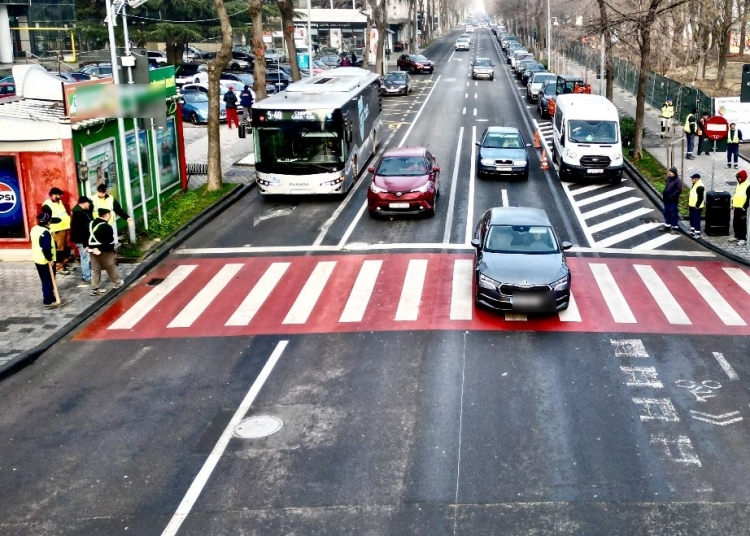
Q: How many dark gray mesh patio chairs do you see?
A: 0